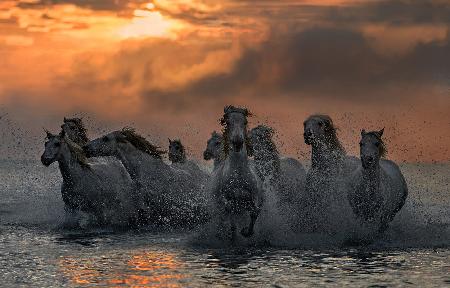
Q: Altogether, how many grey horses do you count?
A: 9